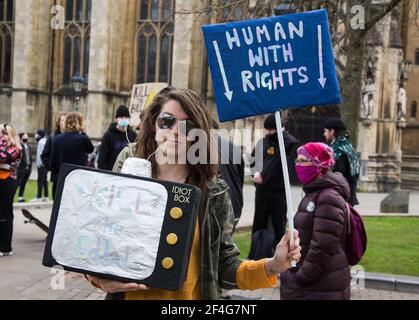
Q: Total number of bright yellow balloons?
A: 0